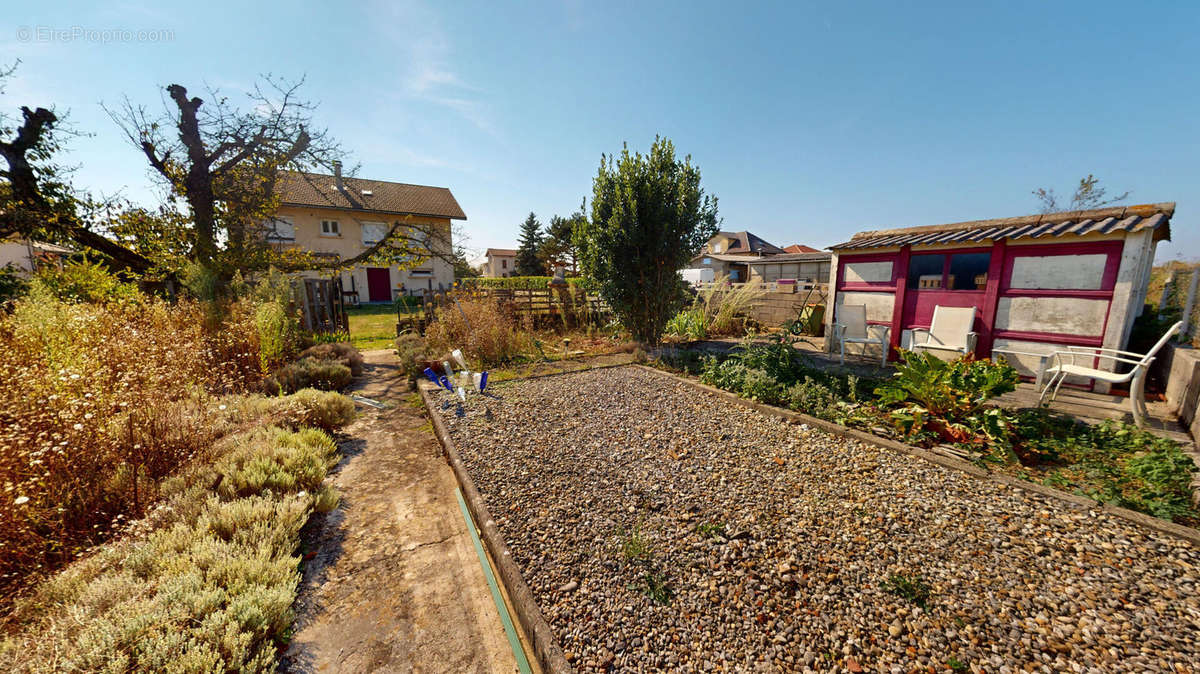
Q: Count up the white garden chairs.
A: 3